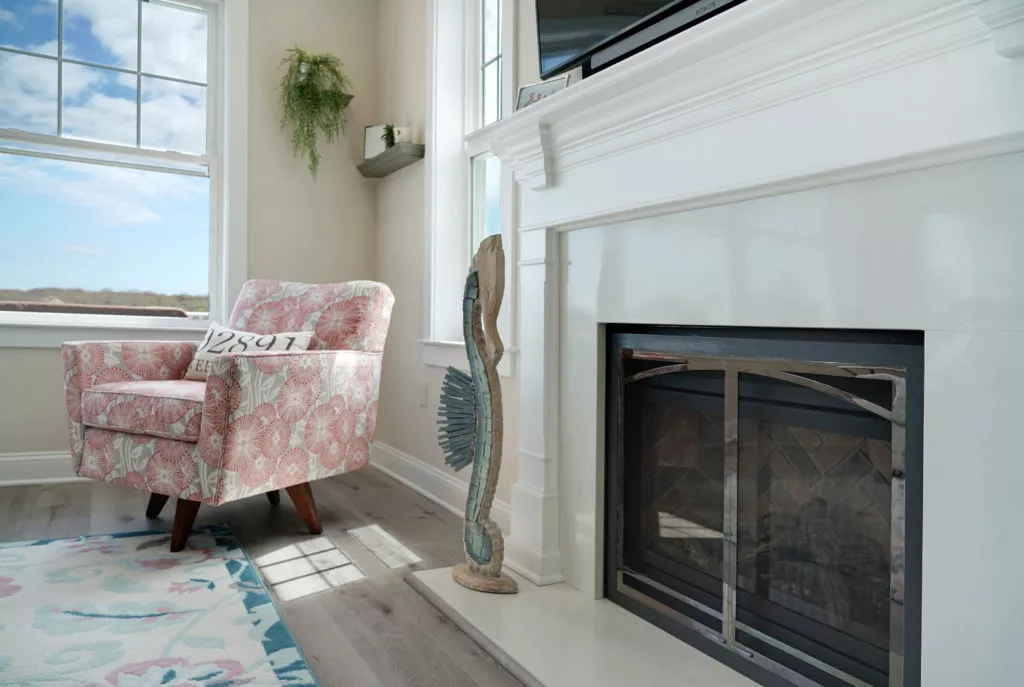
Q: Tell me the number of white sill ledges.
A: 2